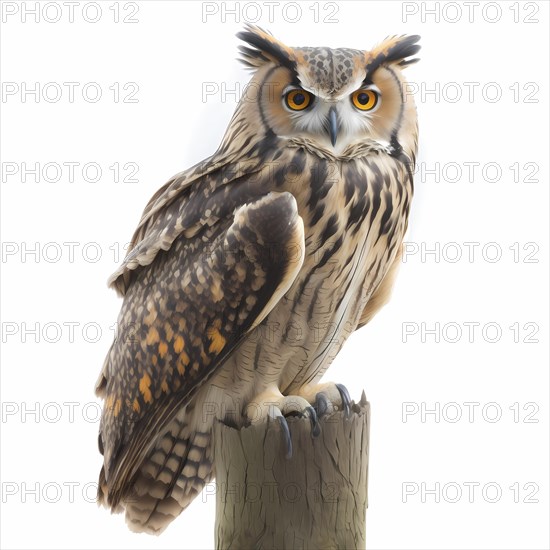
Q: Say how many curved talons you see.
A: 4